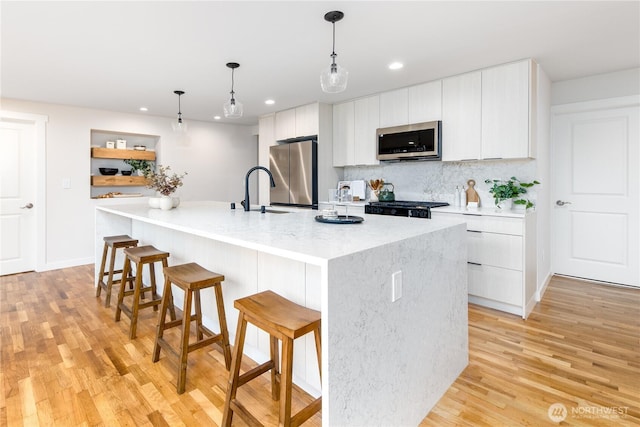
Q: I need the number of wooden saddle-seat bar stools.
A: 4